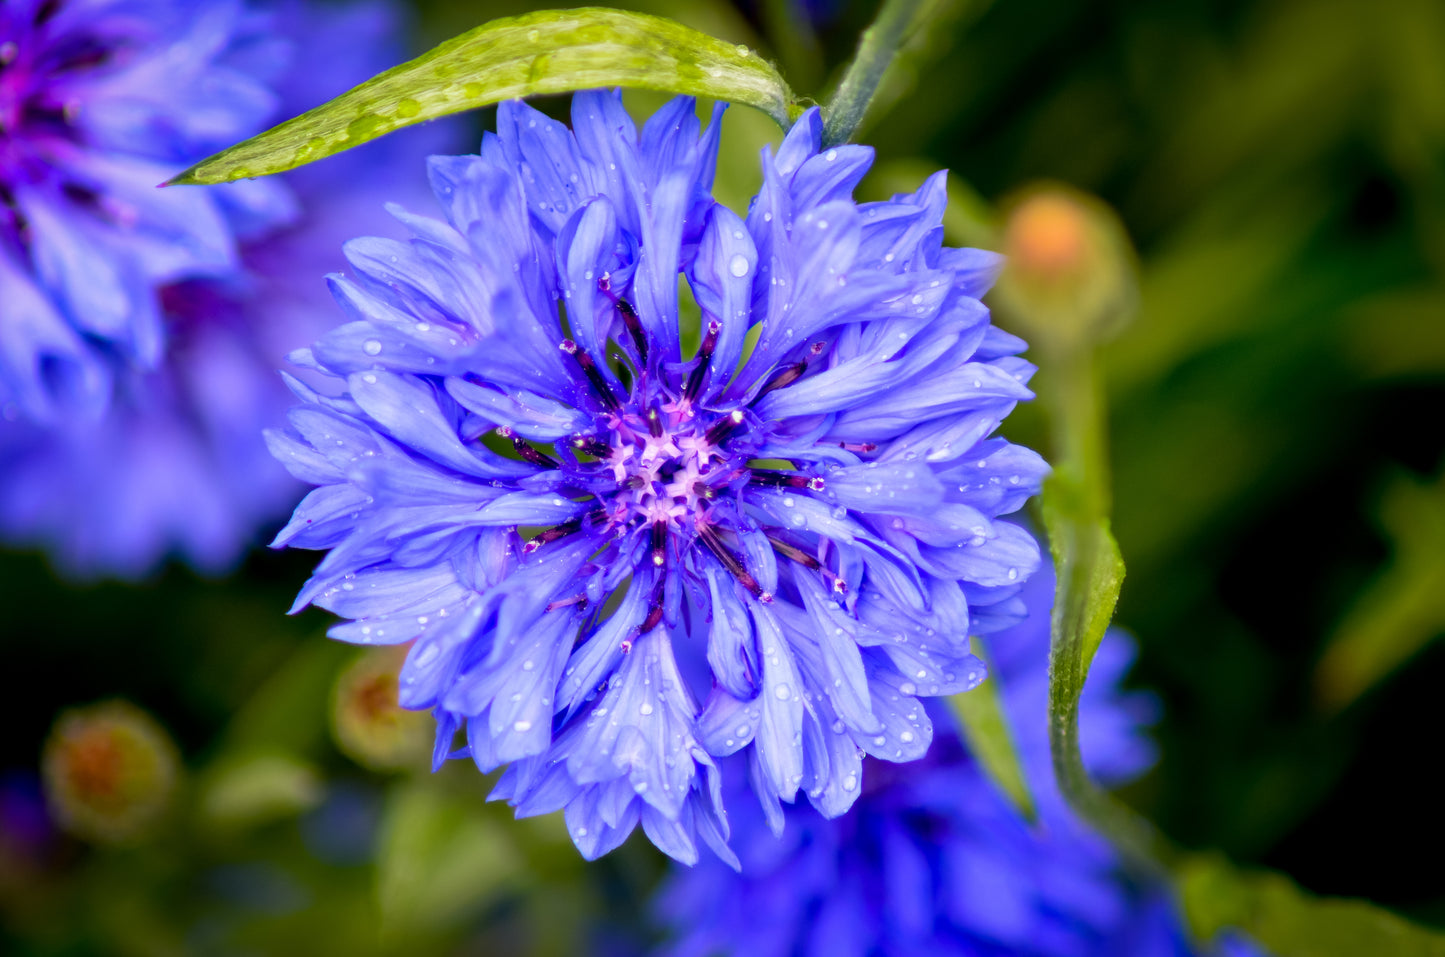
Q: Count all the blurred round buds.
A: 3